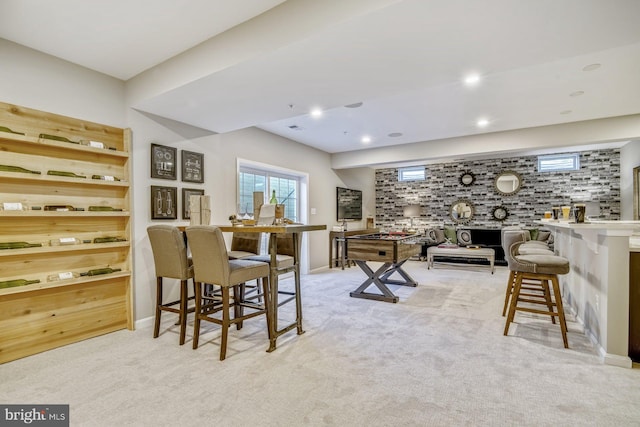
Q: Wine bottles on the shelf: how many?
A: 15